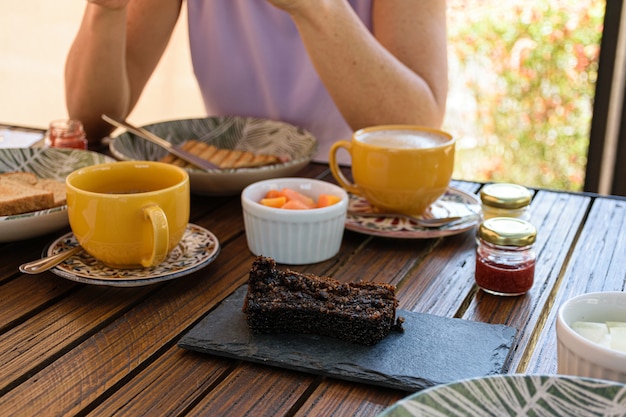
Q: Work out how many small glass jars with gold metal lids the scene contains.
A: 2